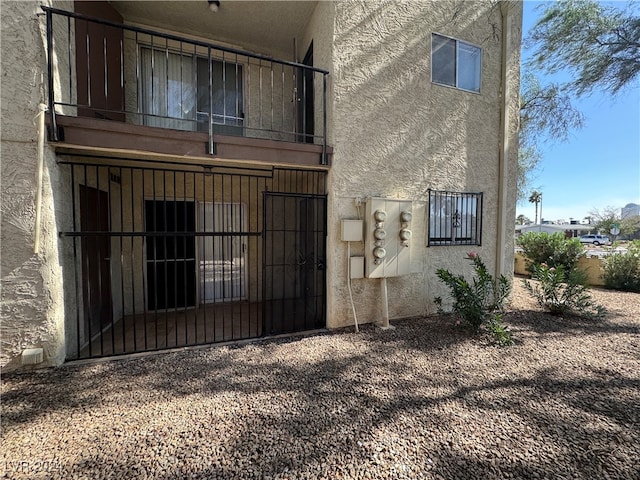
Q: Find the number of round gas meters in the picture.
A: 5